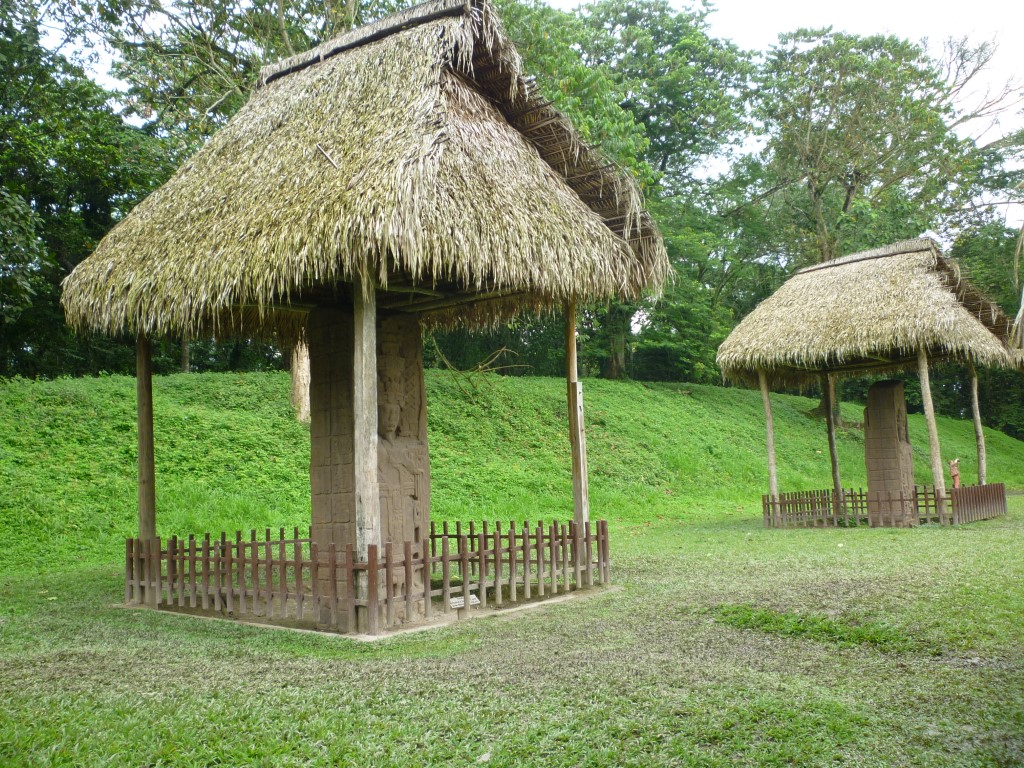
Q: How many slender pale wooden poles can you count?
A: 7